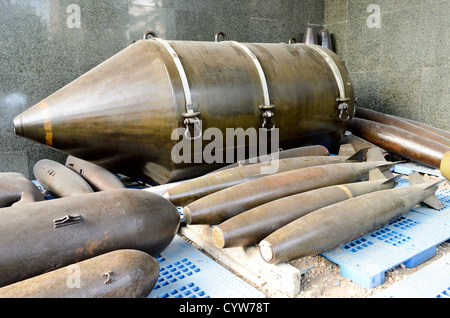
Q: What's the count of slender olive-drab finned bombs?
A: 4